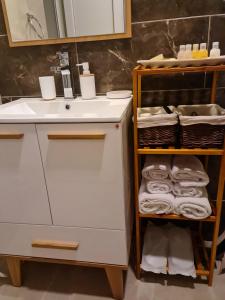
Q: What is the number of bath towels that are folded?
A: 6